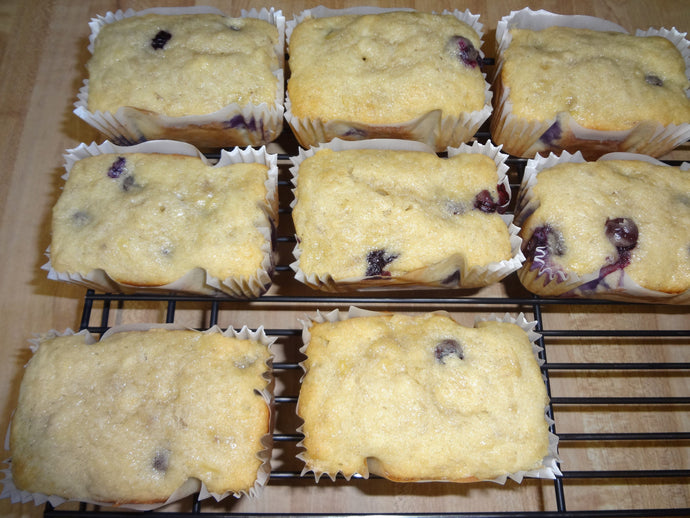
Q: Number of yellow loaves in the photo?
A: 8